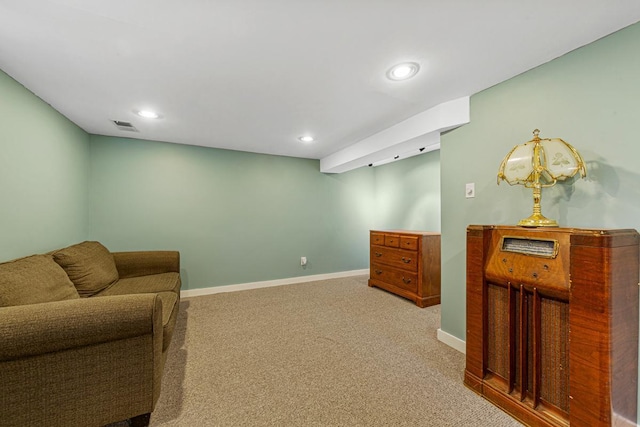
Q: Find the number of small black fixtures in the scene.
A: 3